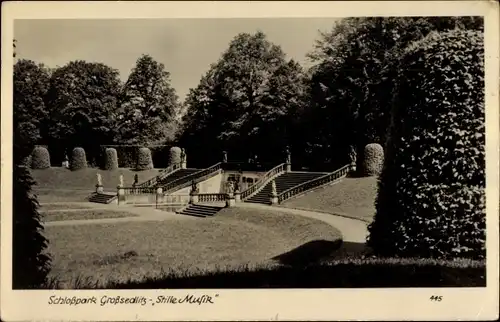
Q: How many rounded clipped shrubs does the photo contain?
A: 6